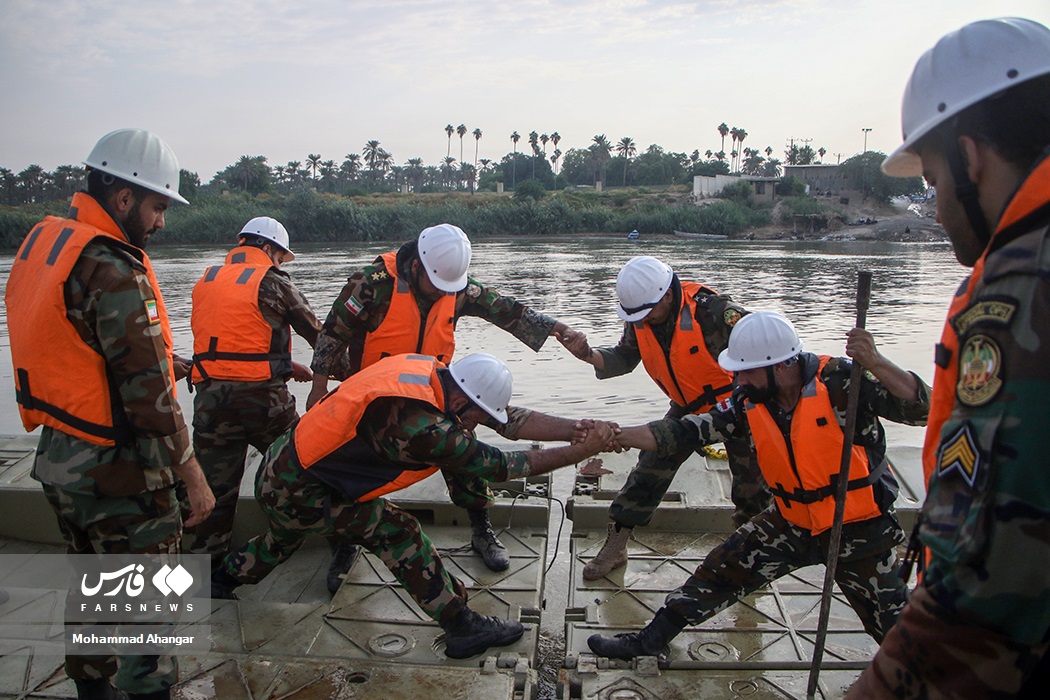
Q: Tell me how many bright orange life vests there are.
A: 7